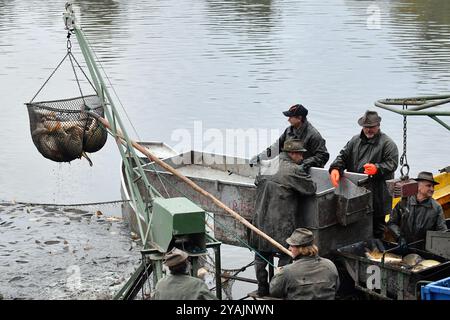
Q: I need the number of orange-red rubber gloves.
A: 2